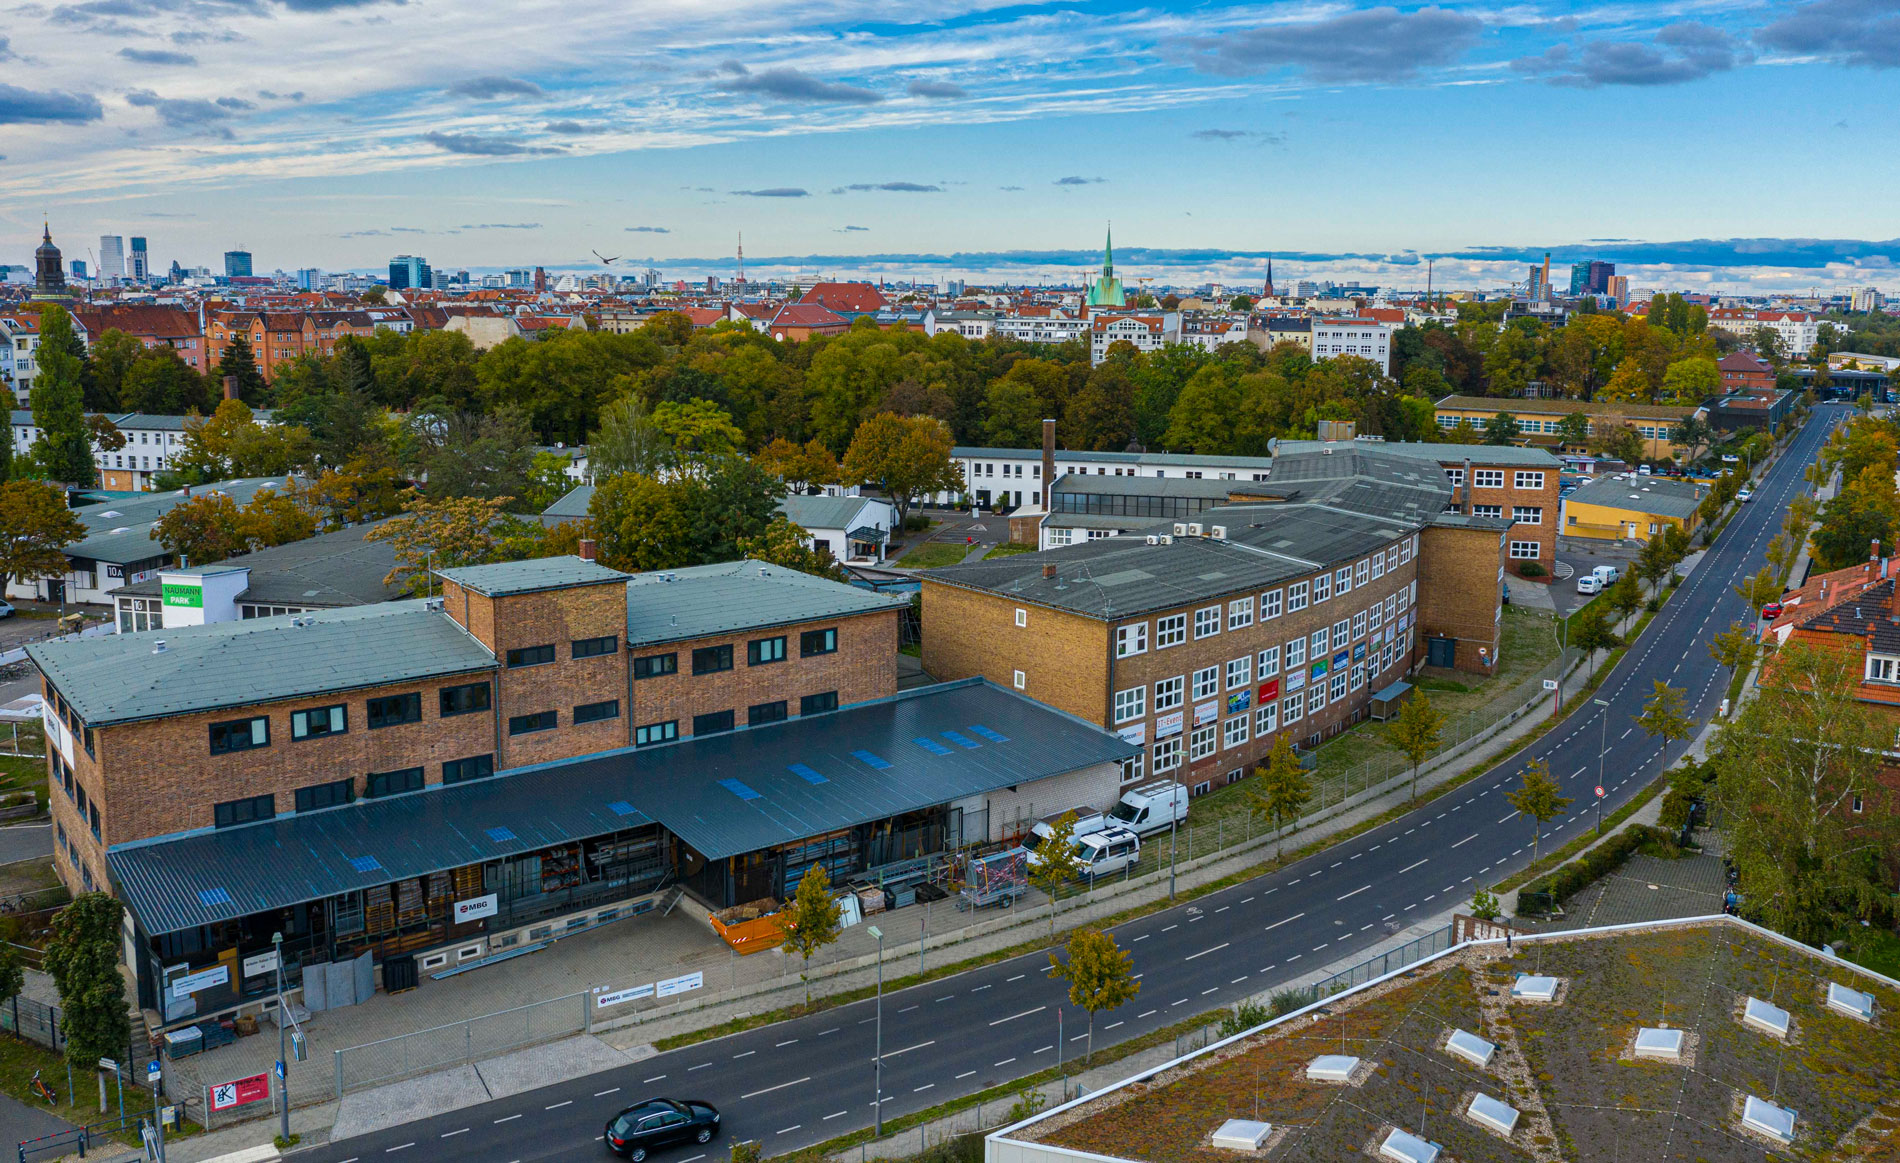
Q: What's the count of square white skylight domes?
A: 10